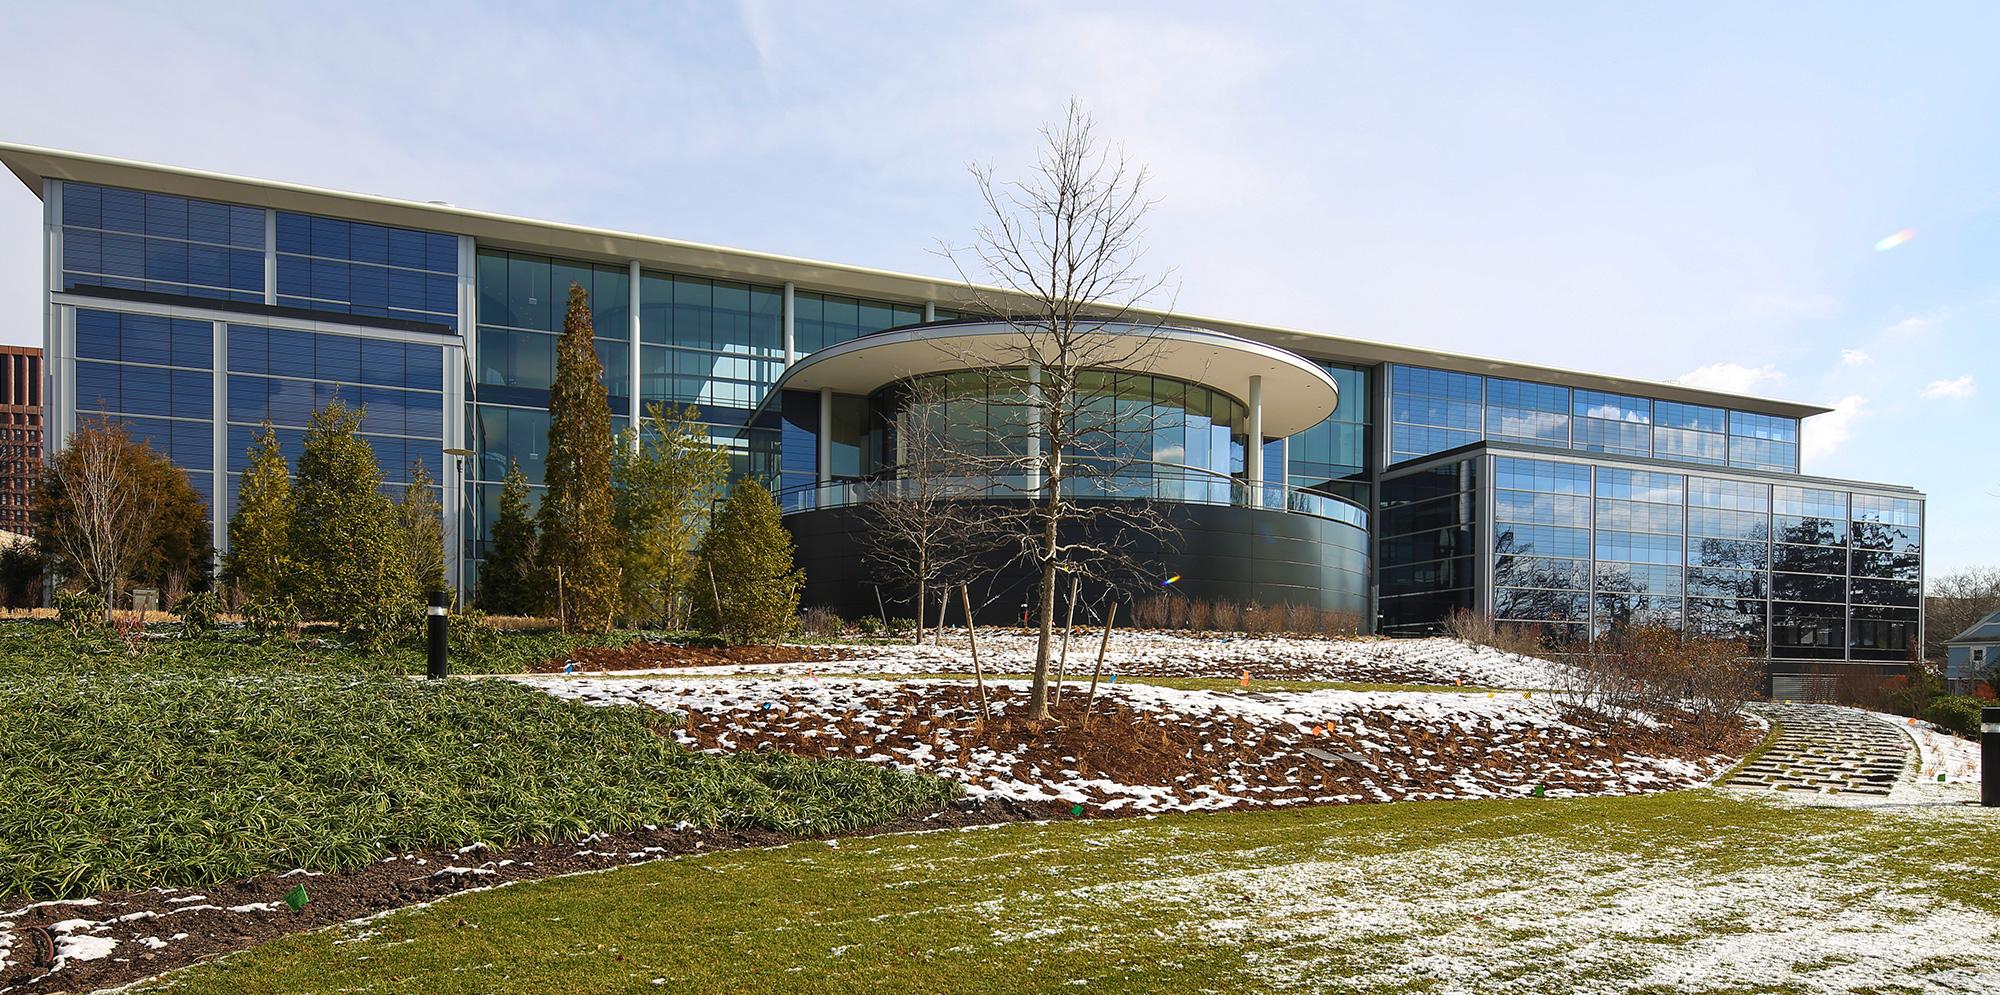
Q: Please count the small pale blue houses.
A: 1